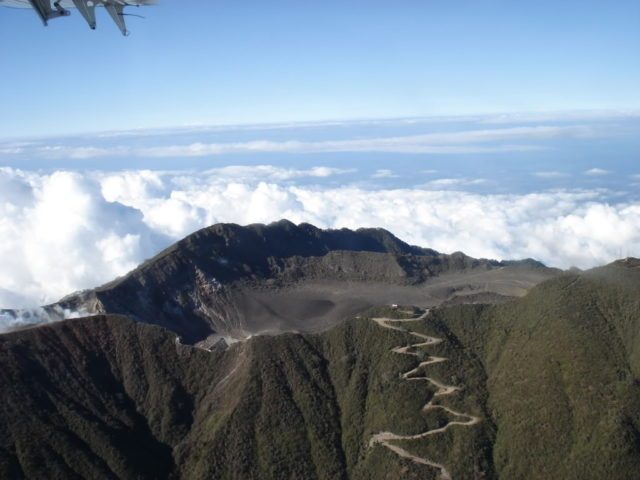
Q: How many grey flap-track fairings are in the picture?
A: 3